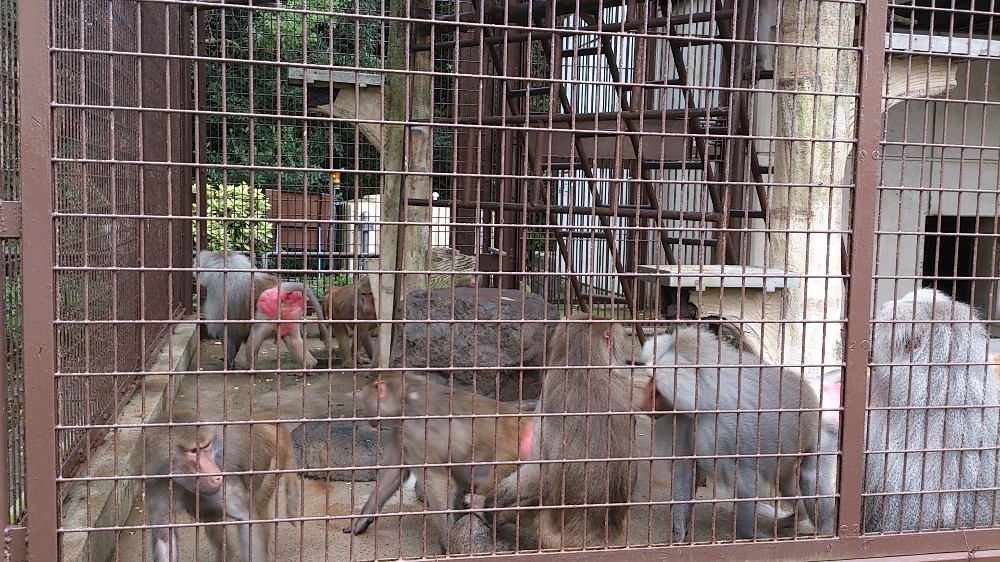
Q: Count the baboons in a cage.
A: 7